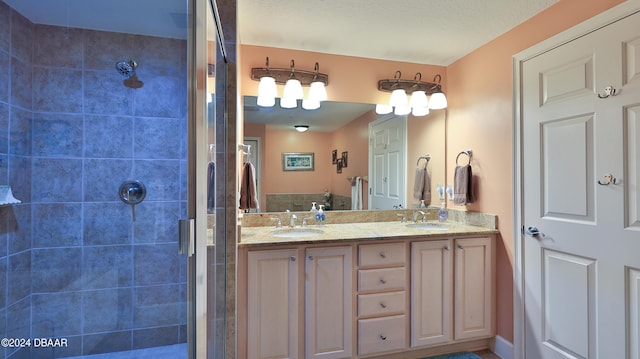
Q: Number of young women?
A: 0